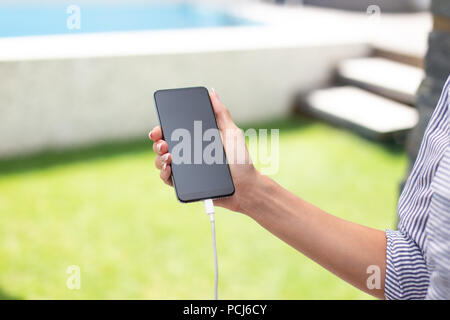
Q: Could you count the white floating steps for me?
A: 2